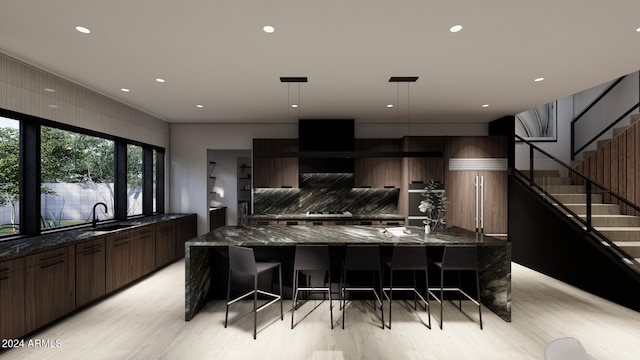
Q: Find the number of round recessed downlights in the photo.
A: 11